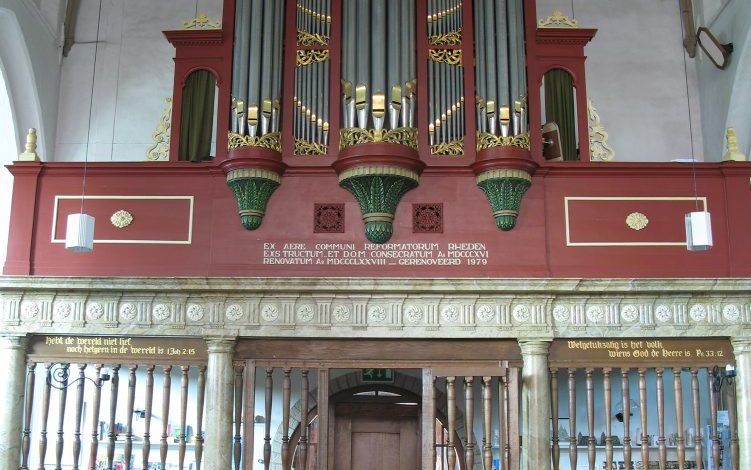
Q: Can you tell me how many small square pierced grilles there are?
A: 2